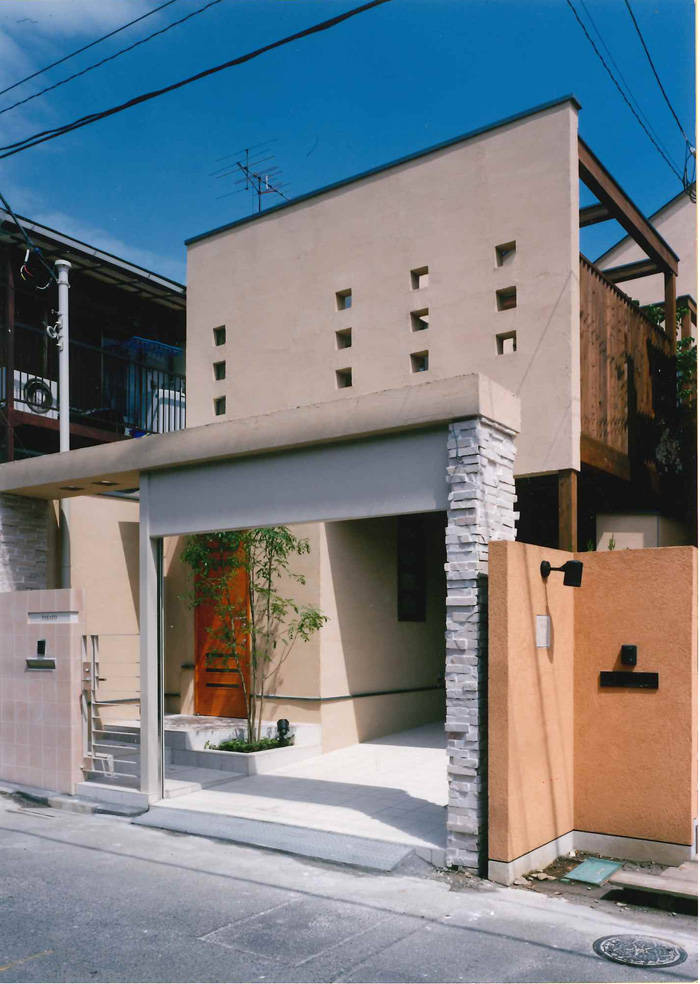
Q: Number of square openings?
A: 12